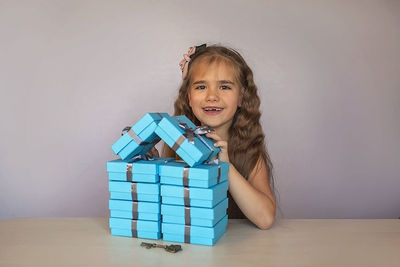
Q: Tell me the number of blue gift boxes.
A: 10